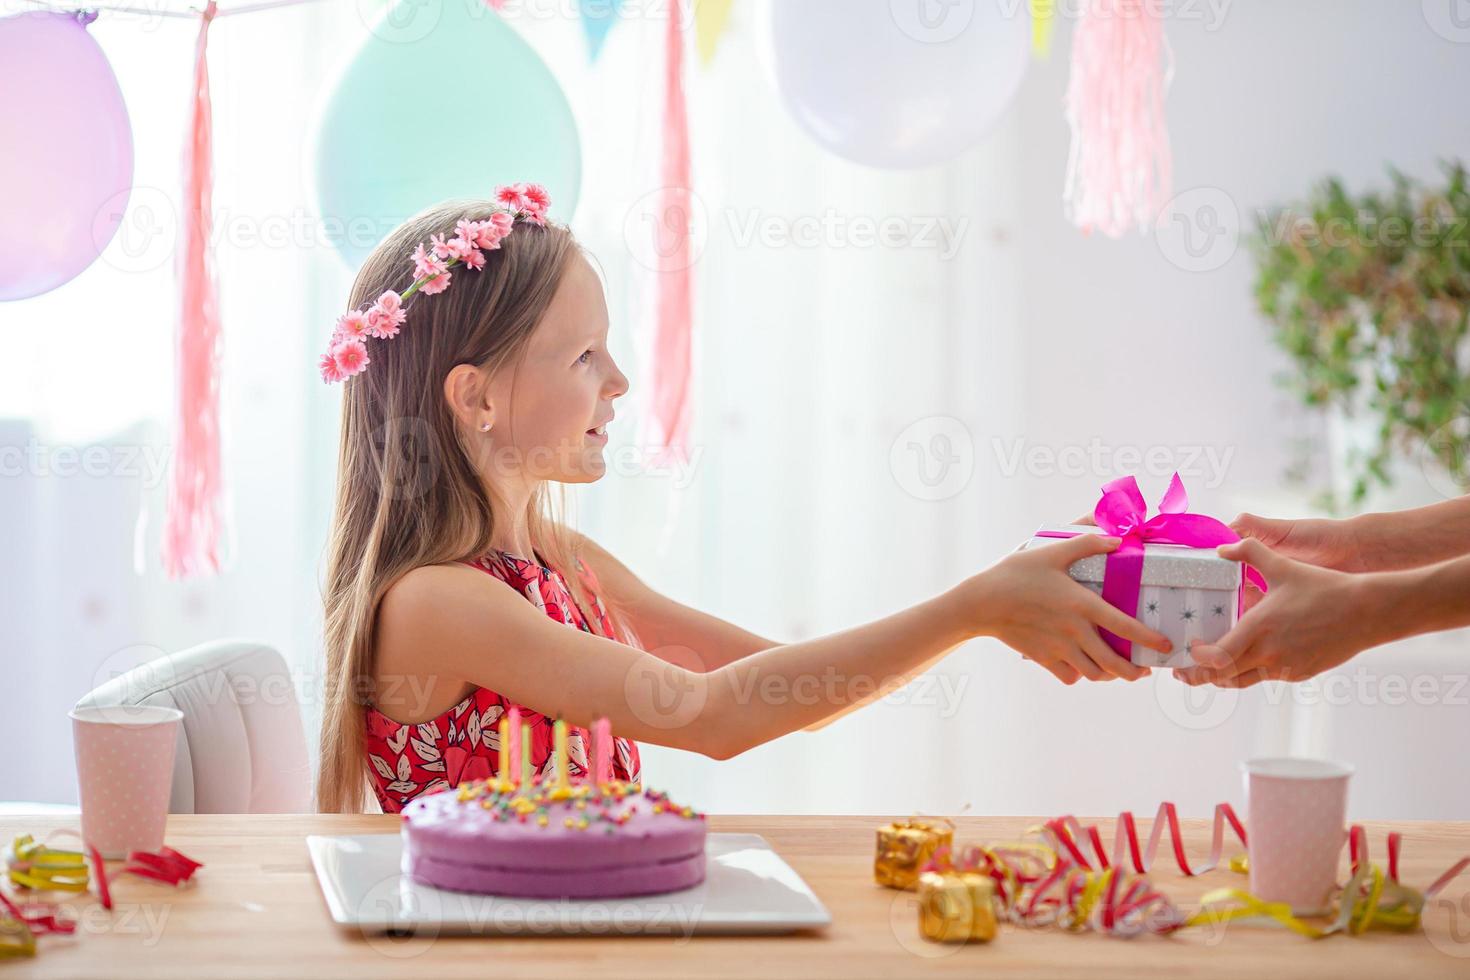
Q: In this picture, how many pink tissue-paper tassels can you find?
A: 3